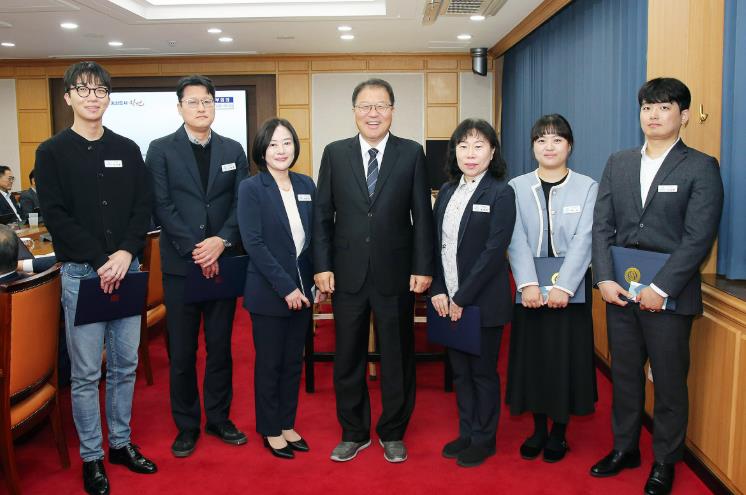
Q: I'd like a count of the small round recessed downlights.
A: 9